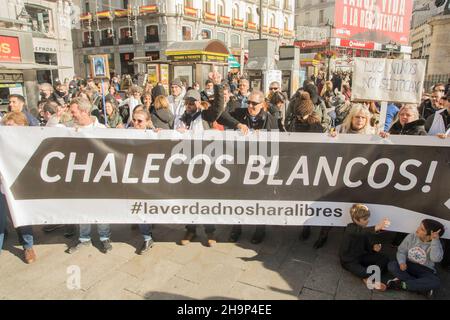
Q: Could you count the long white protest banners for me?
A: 1